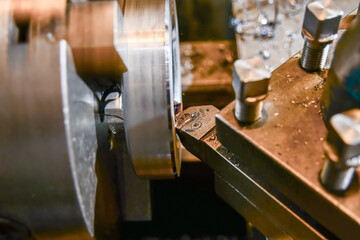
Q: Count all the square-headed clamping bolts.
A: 3